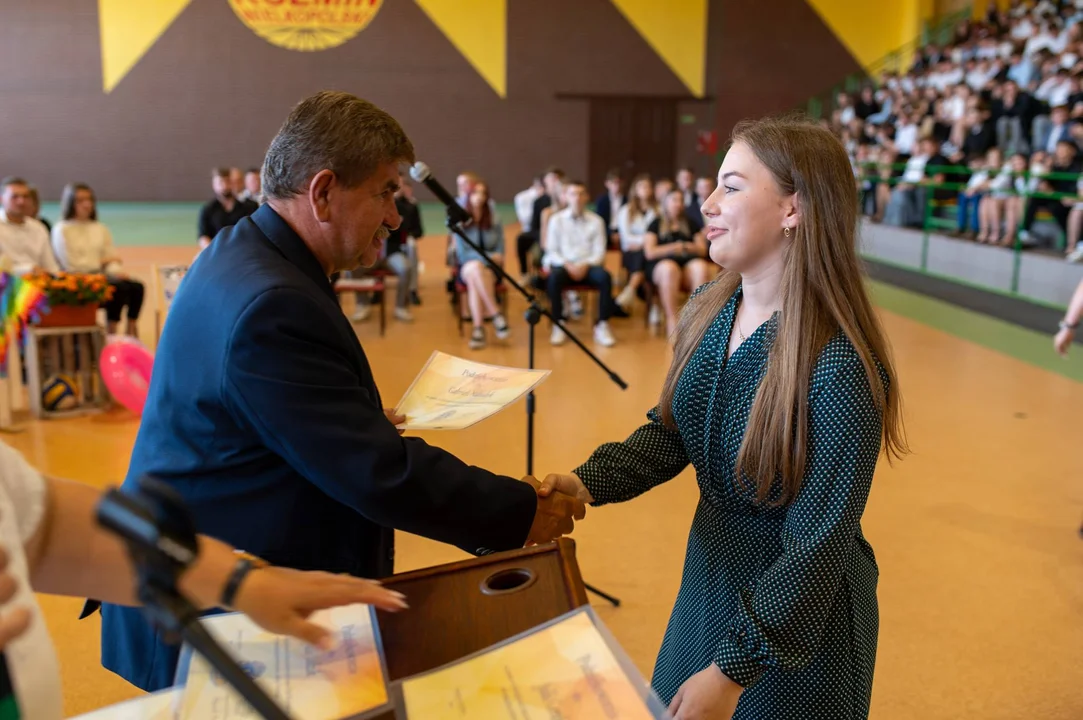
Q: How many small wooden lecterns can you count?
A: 1